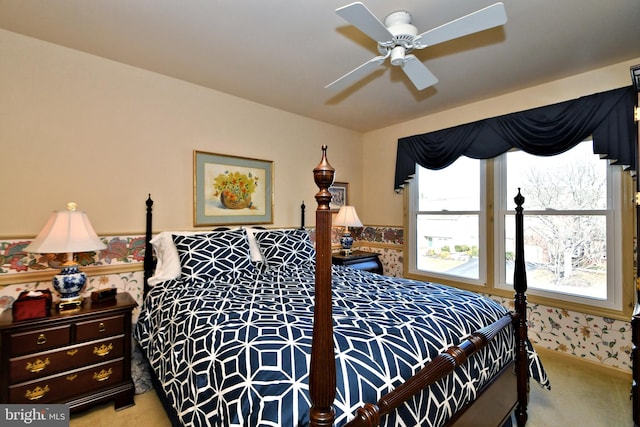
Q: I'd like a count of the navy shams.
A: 2